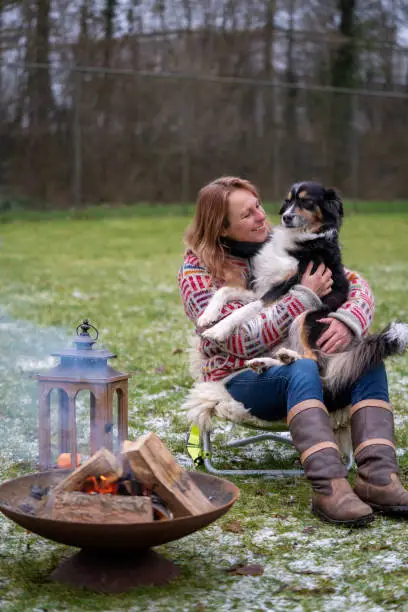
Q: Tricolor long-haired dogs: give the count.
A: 1